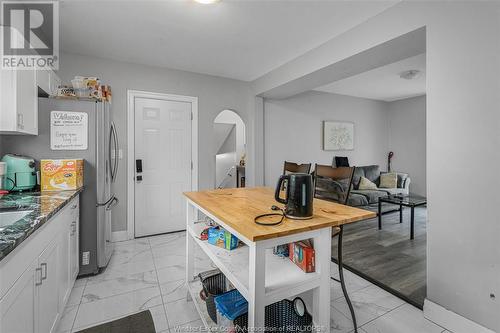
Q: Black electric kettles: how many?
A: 1